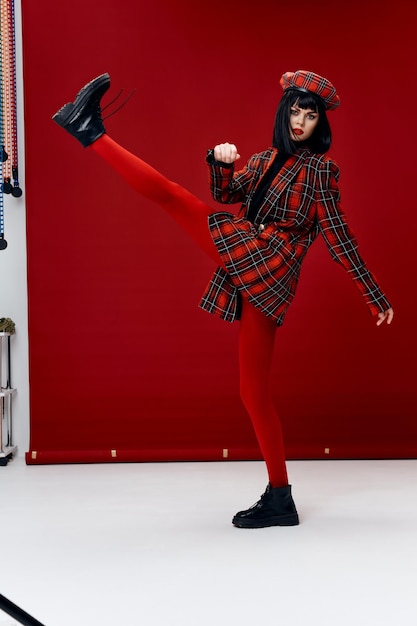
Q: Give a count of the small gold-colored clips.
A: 4